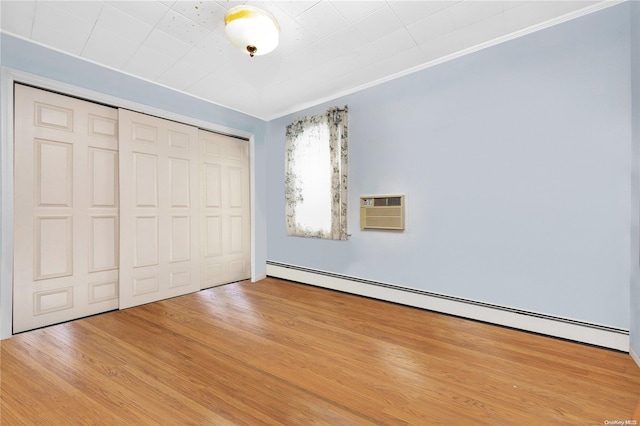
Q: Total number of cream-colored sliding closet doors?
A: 3